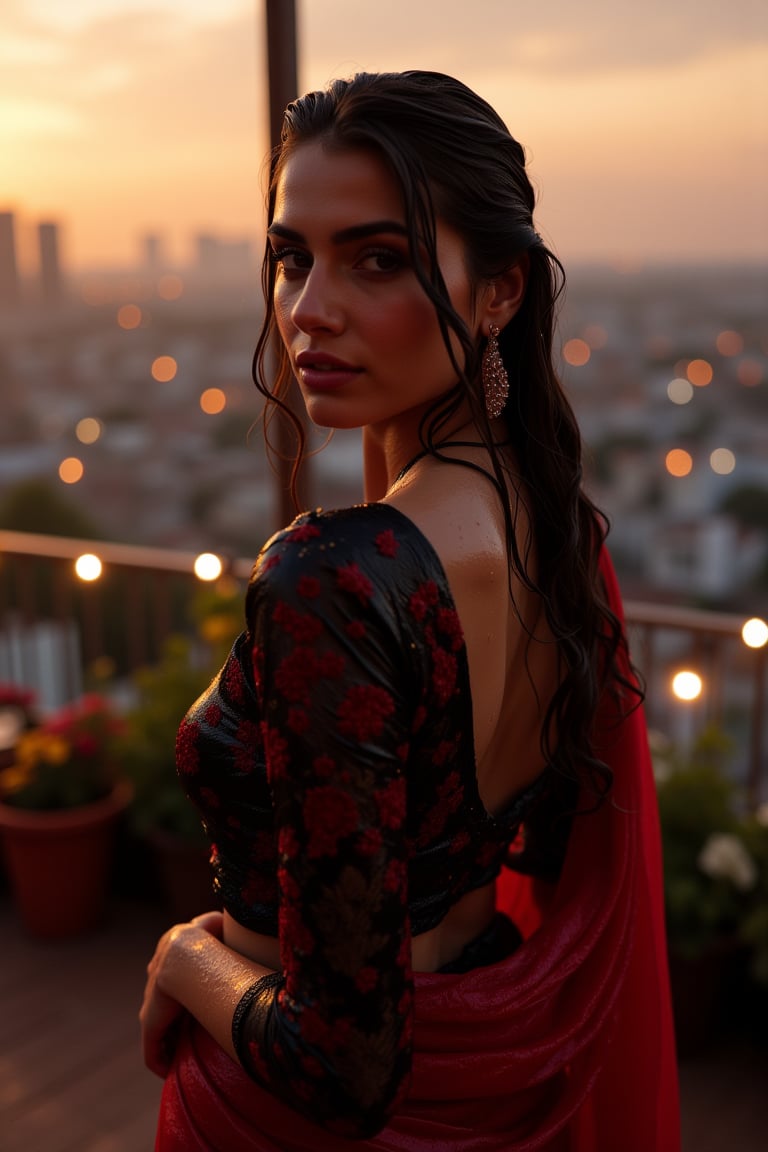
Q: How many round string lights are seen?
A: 4